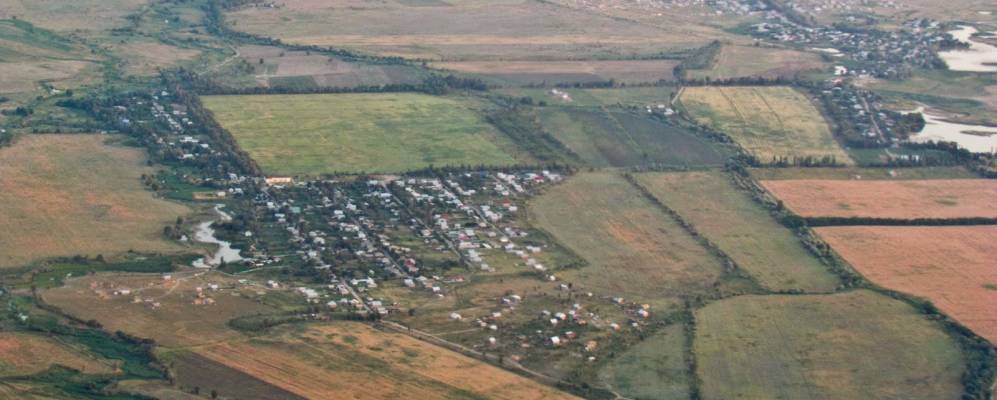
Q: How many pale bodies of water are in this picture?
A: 3